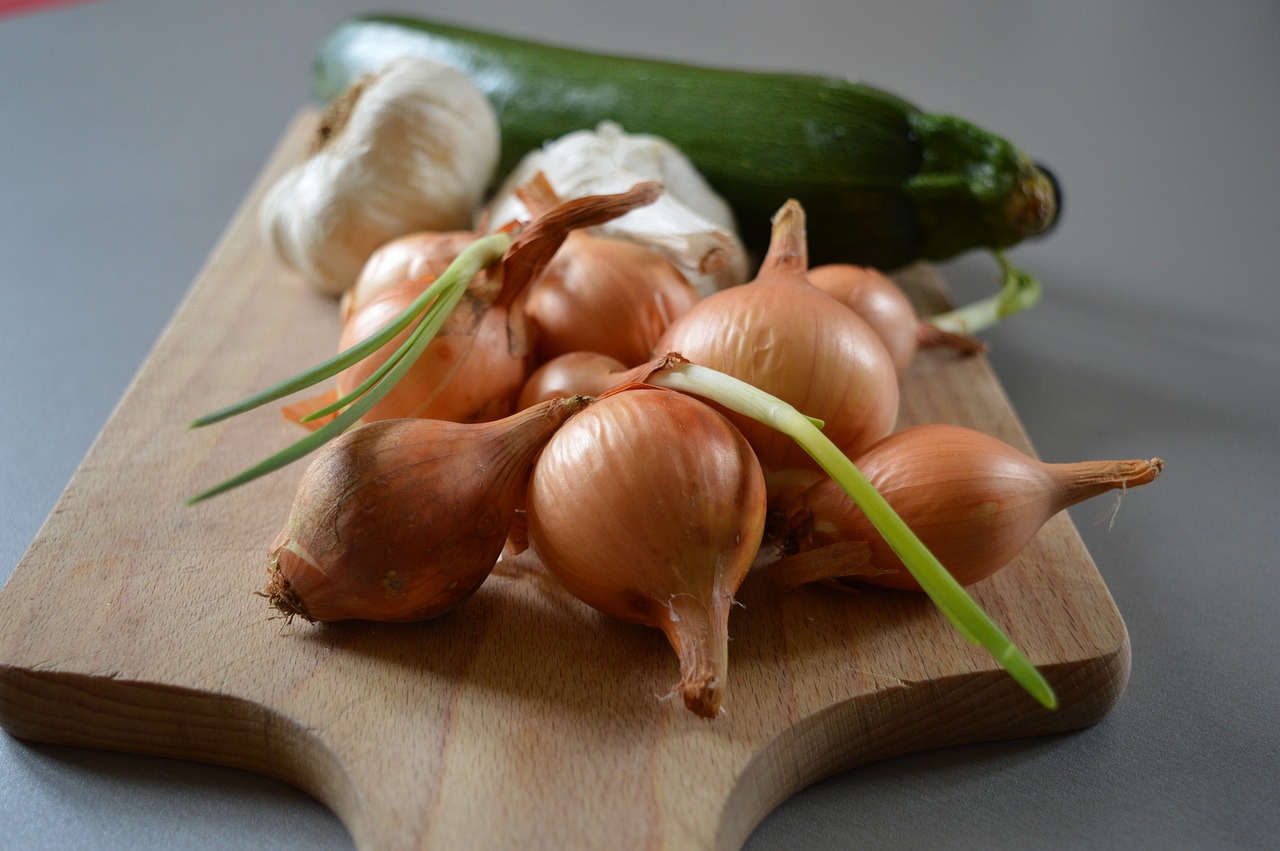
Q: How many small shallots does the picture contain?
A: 9